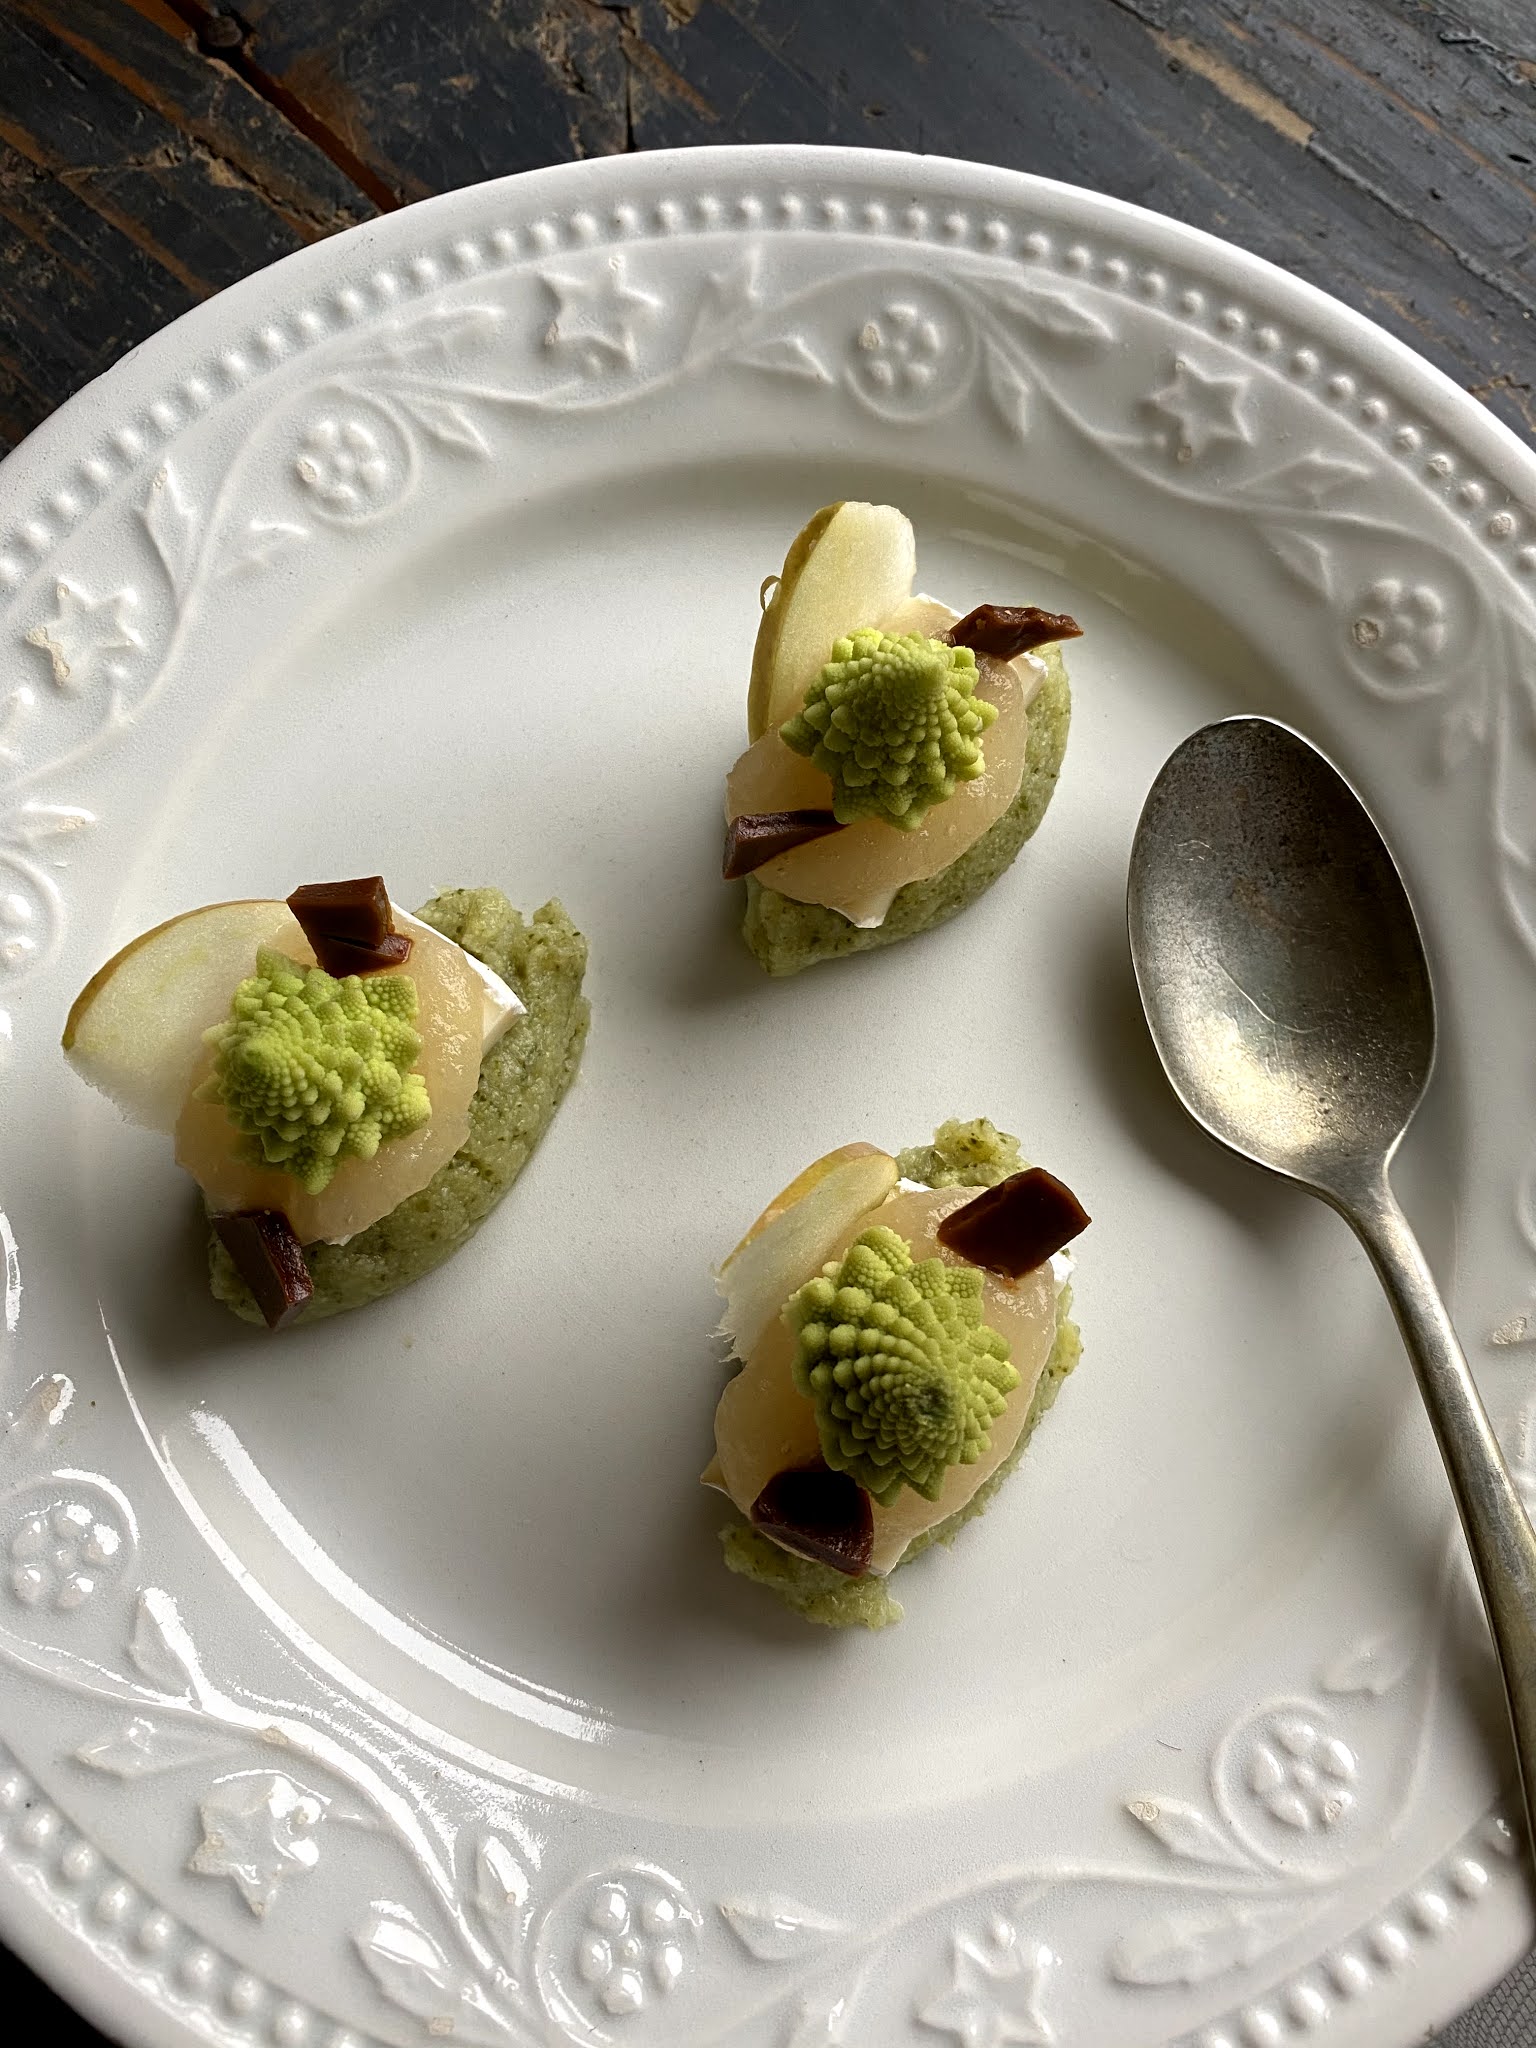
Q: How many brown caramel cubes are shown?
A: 6